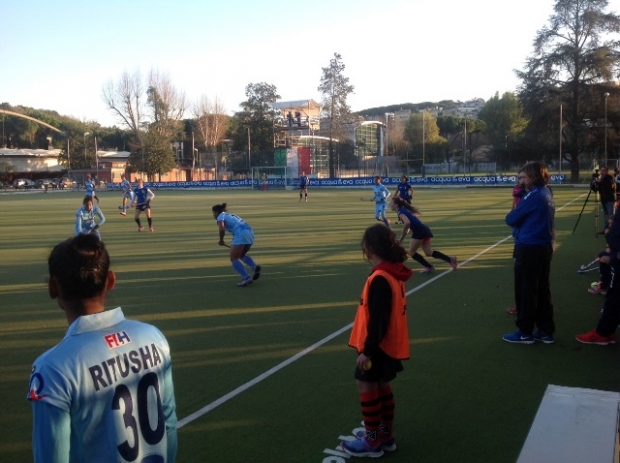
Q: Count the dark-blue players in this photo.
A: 4